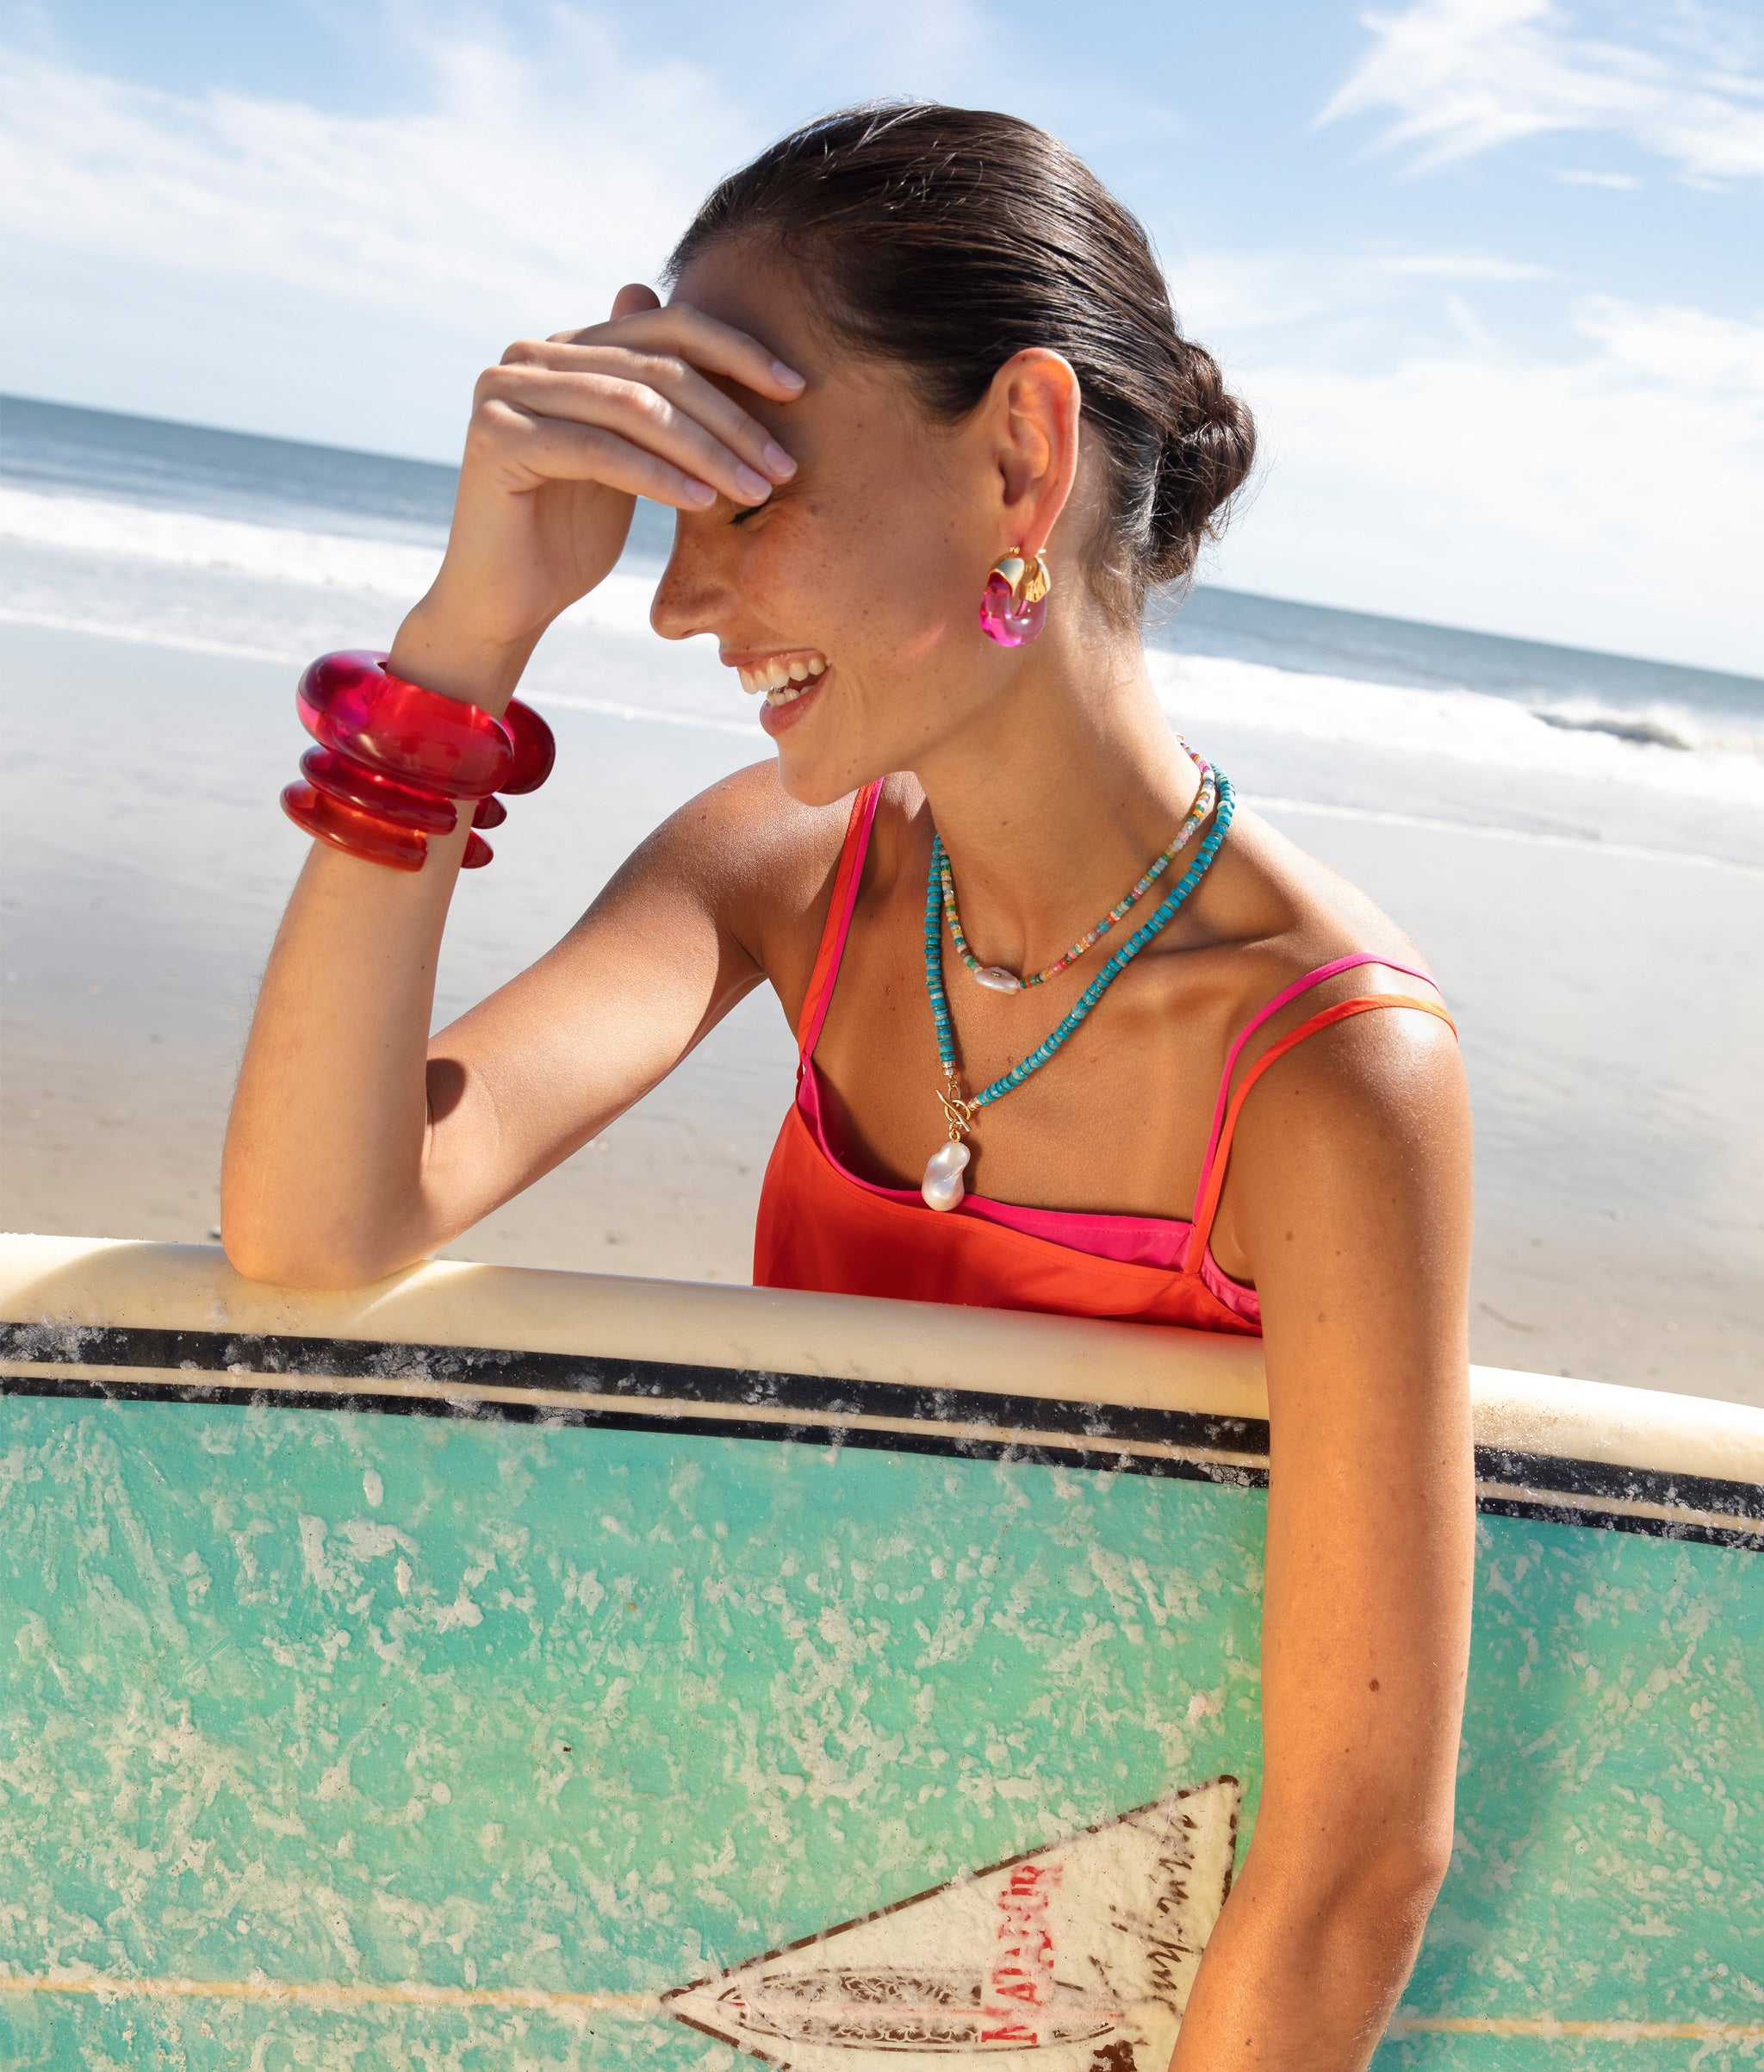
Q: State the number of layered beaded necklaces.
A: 2